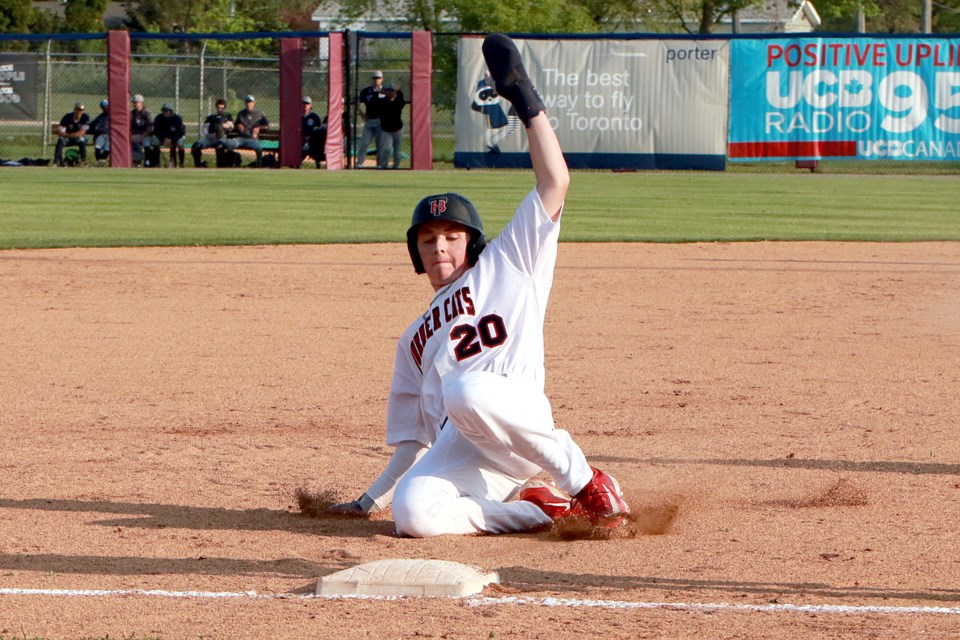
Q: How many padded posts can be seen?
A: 4